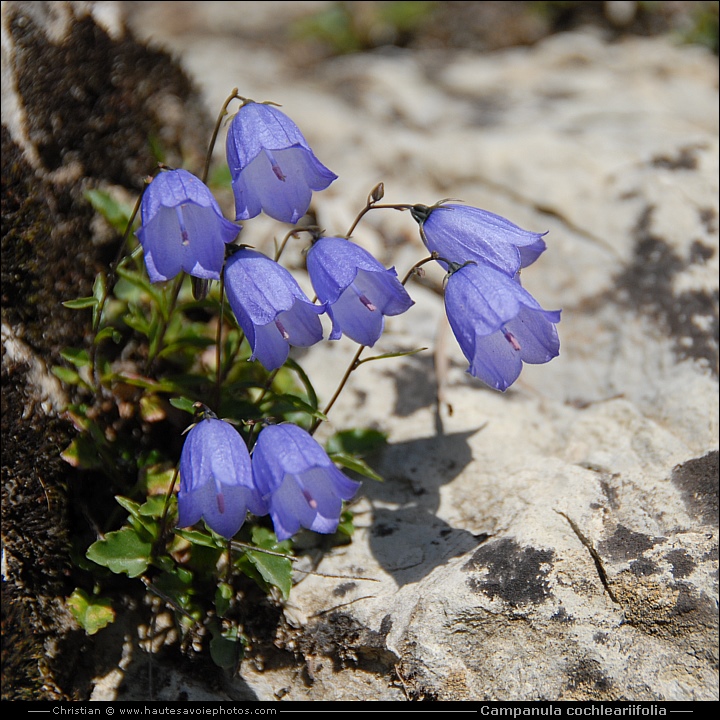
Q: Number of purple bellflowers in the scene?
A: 8